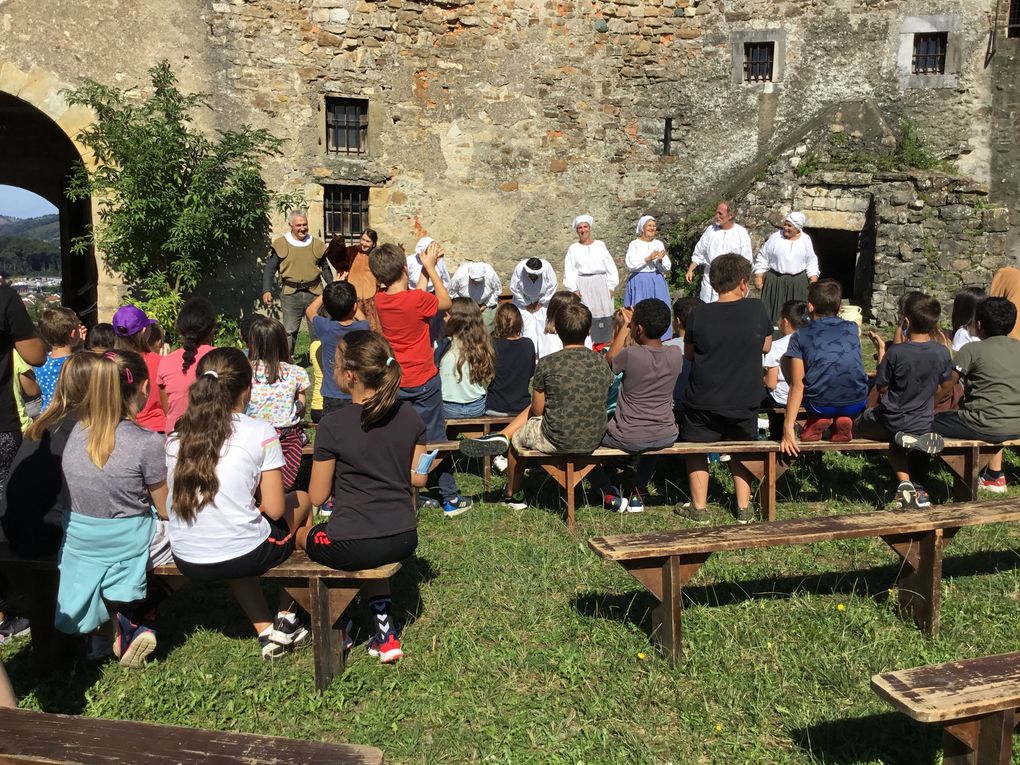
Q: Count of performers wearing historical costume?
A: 9